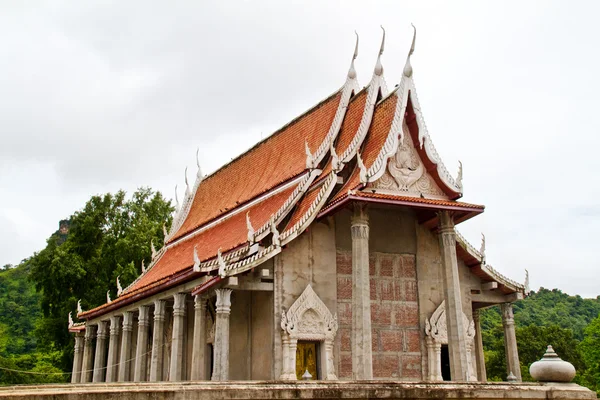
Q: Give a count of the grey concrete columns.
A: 14